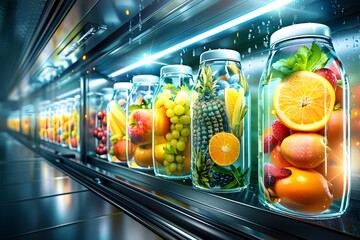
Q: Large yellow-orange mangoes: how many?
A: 2